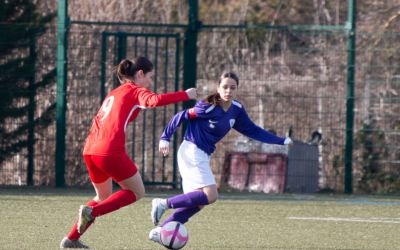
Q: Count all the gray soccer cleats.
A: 2